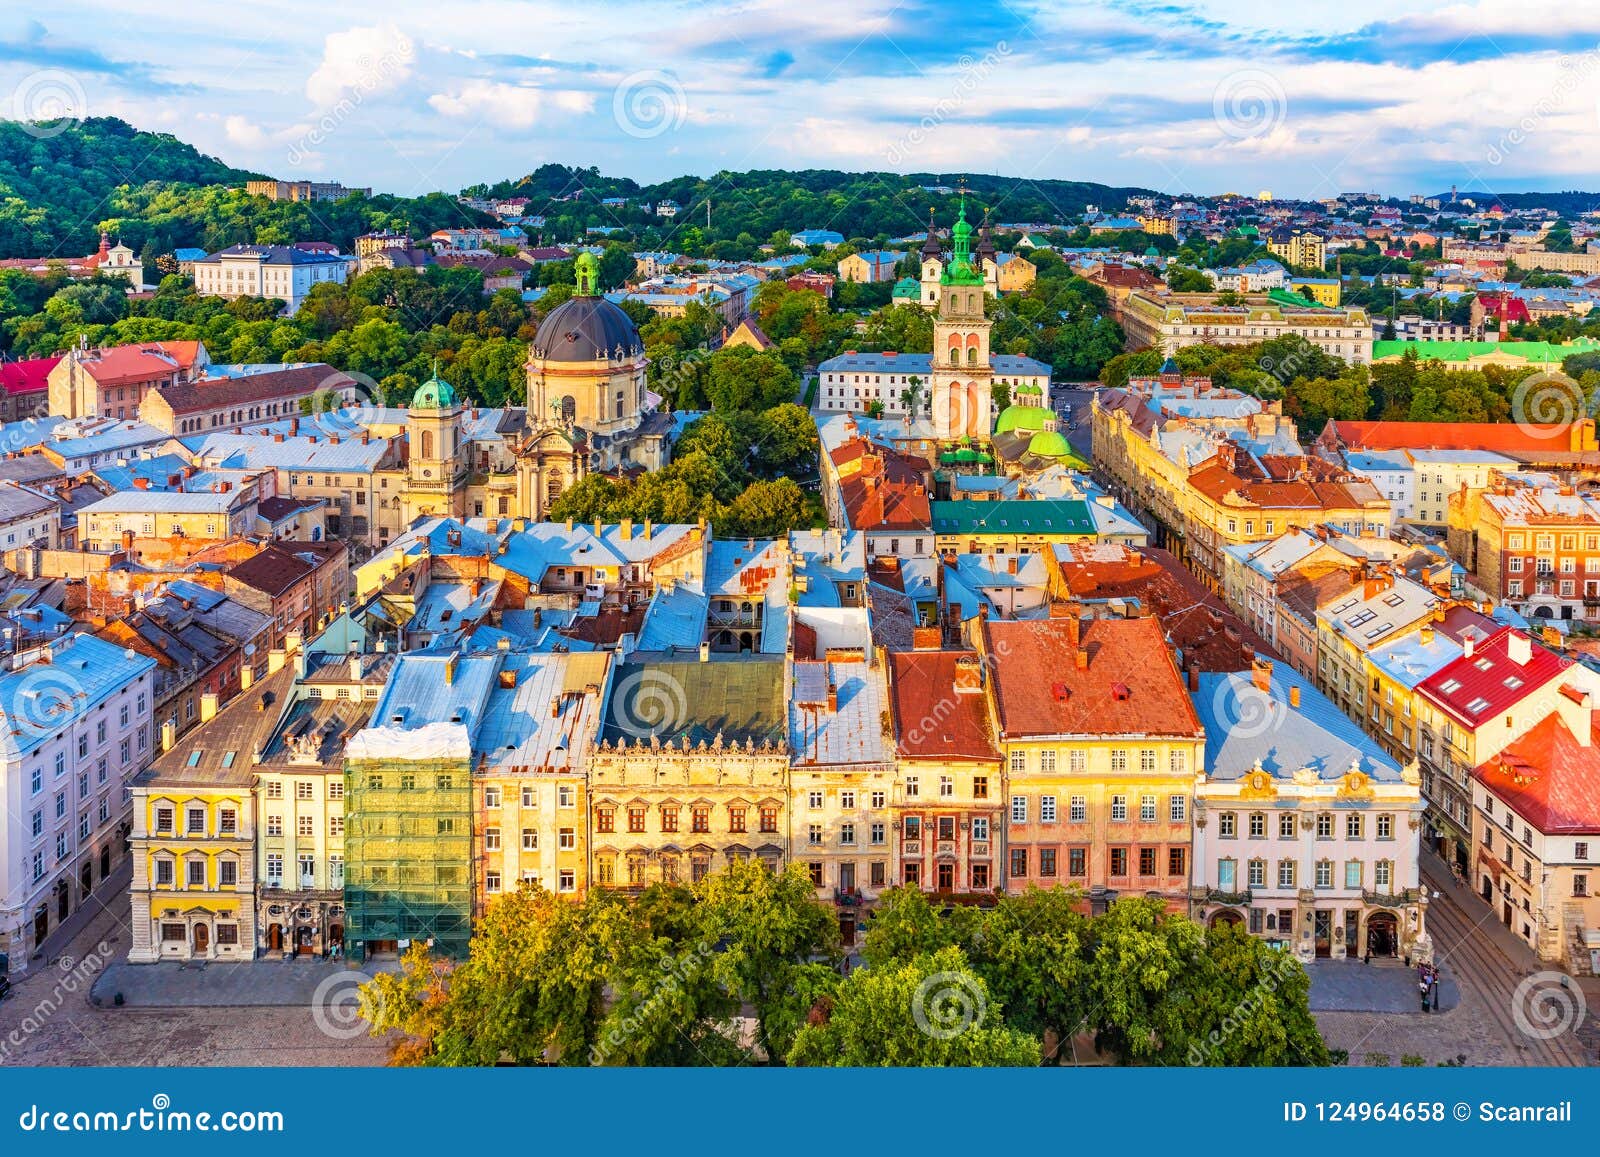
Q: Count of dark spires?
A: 2